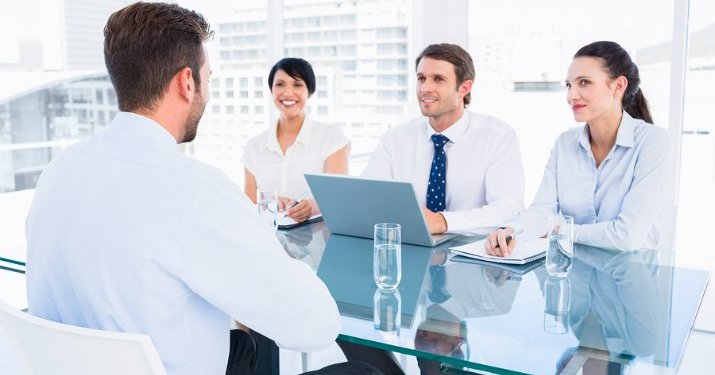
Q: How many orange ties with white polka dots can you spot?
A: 0